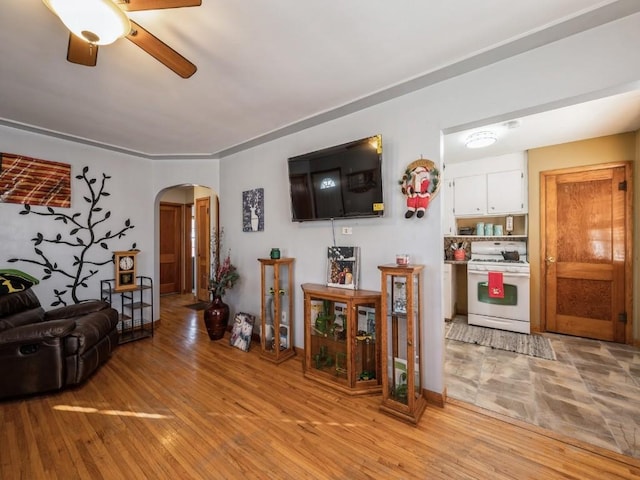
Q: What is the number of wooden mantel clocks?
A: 1